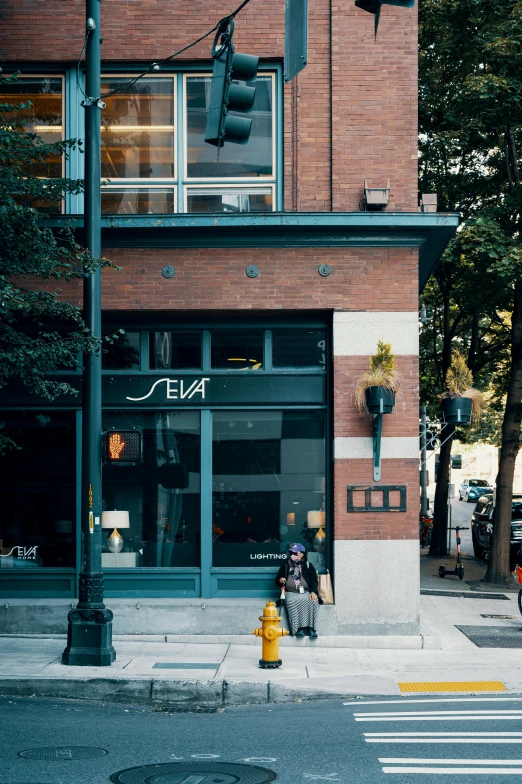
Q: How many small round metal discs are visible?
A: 3